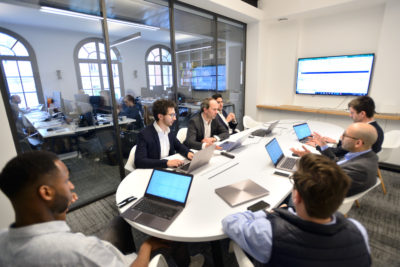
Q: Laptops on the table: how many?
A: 7